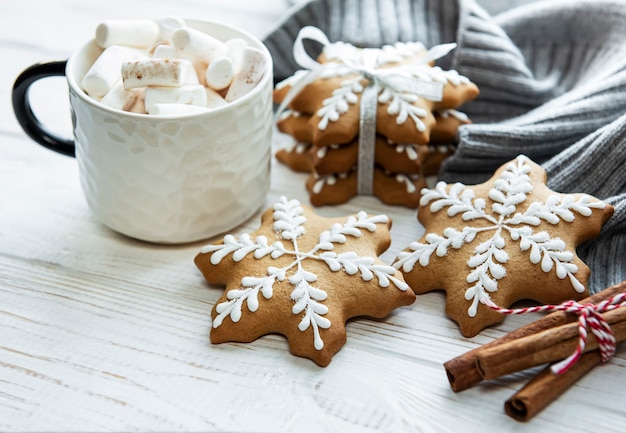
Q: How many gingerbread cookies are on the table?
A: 5